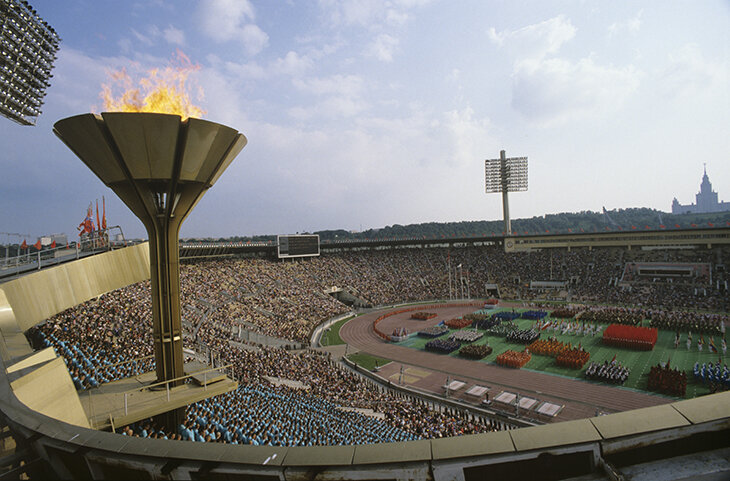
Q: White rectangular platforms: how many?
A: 5